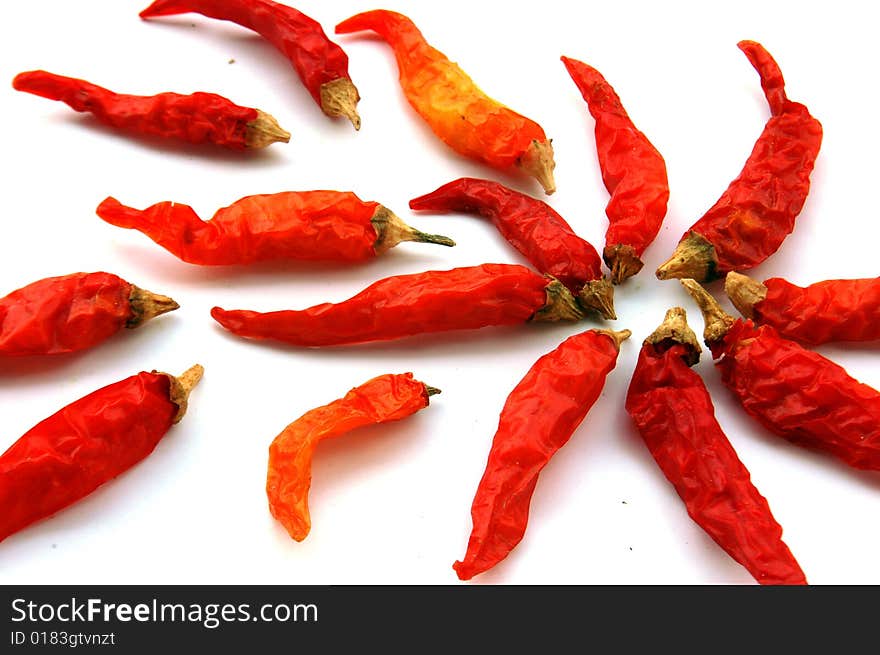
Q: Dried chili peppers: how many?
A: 15